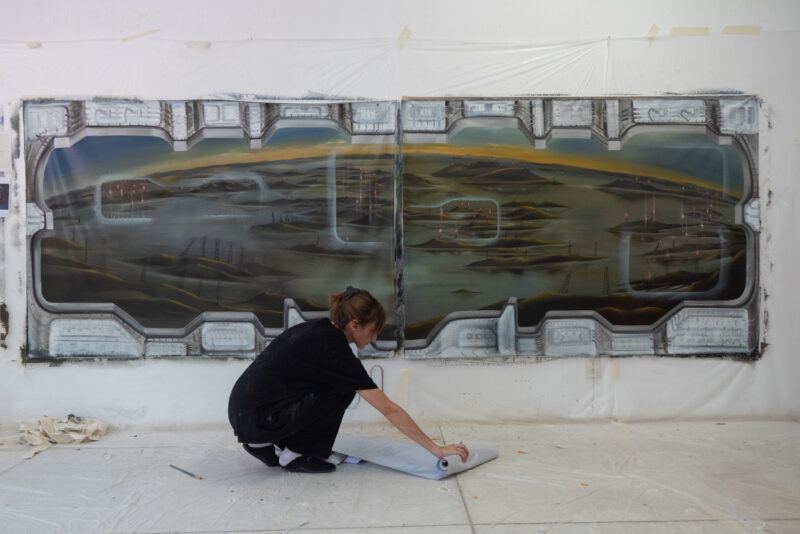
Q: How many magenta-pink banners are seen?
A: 0